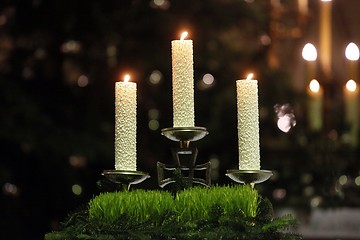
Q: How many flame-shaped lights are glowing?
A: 7